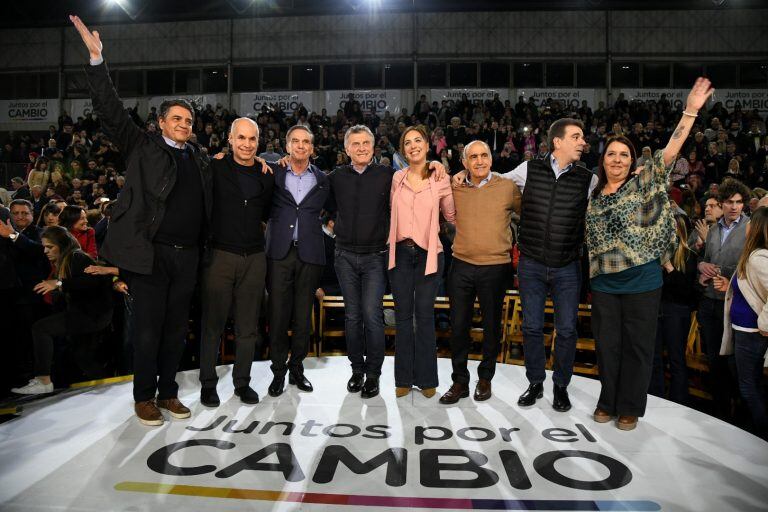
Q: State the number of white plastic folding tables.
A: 0